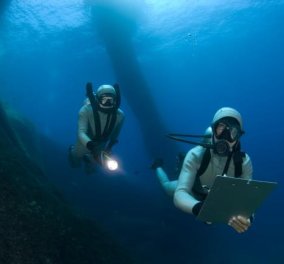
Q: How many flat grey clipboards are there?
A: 1